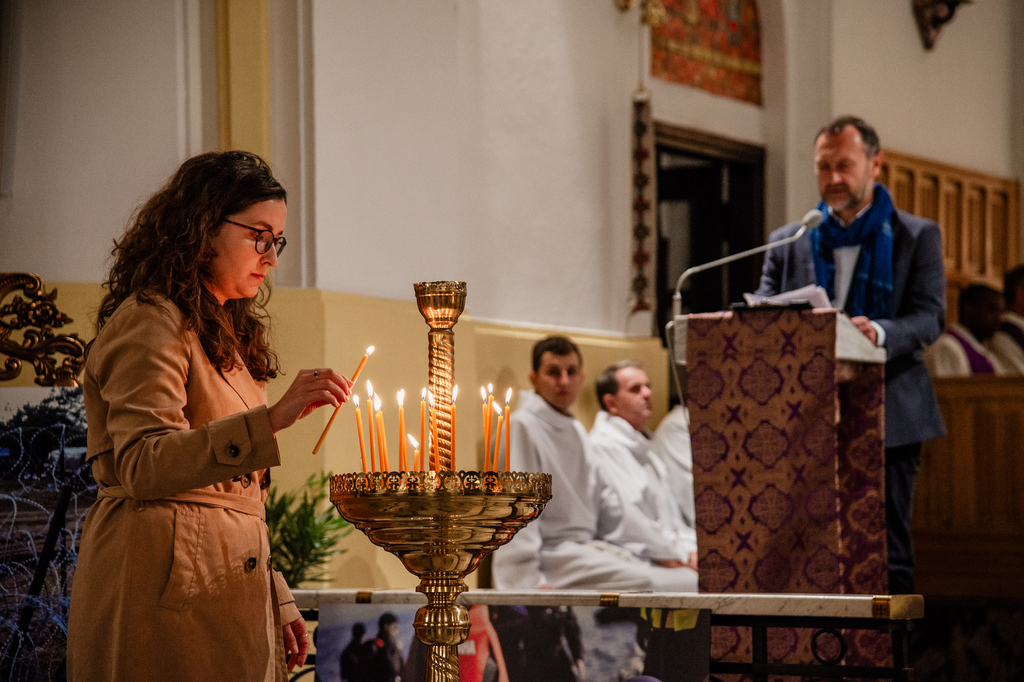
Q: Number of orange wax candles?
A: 15